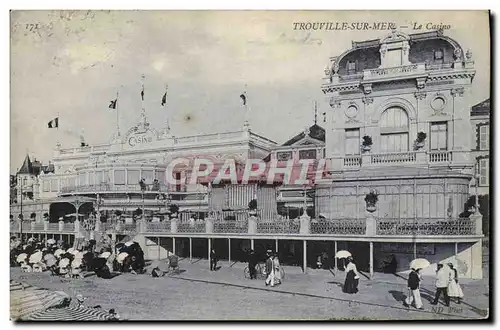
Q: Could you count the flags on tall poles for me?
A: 5